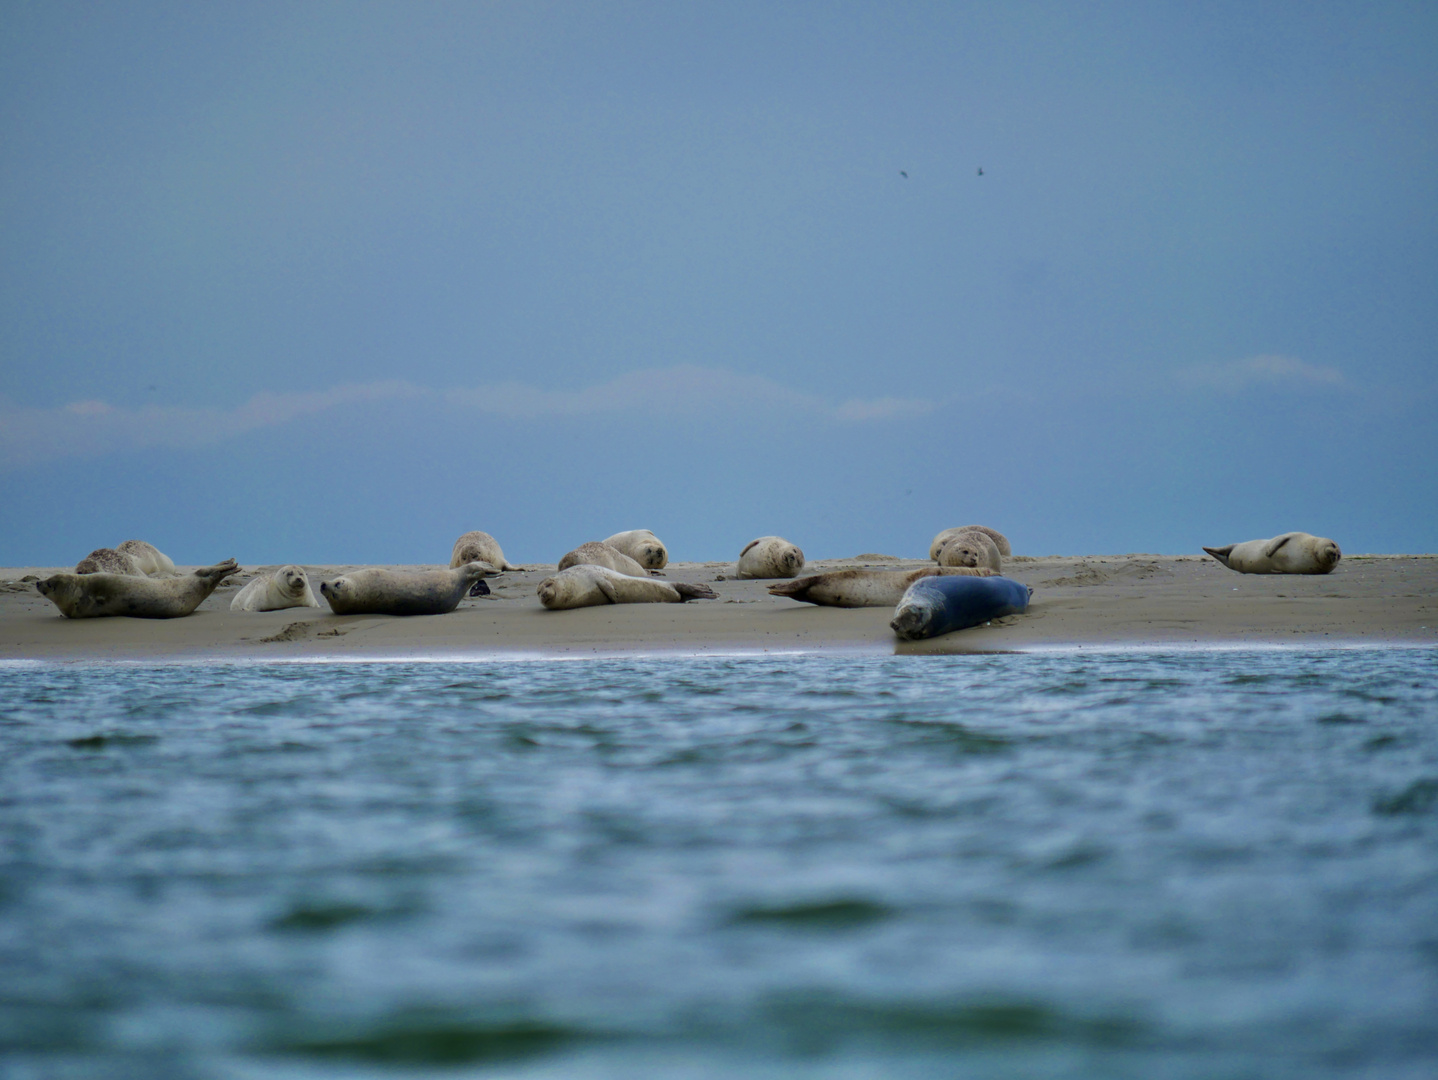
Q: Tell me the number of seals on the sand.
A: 15